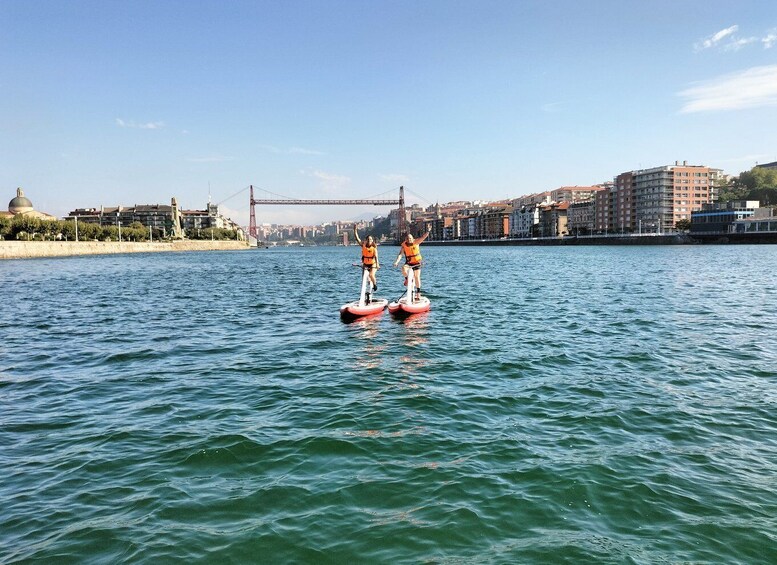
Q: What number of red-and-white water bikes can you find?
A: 2